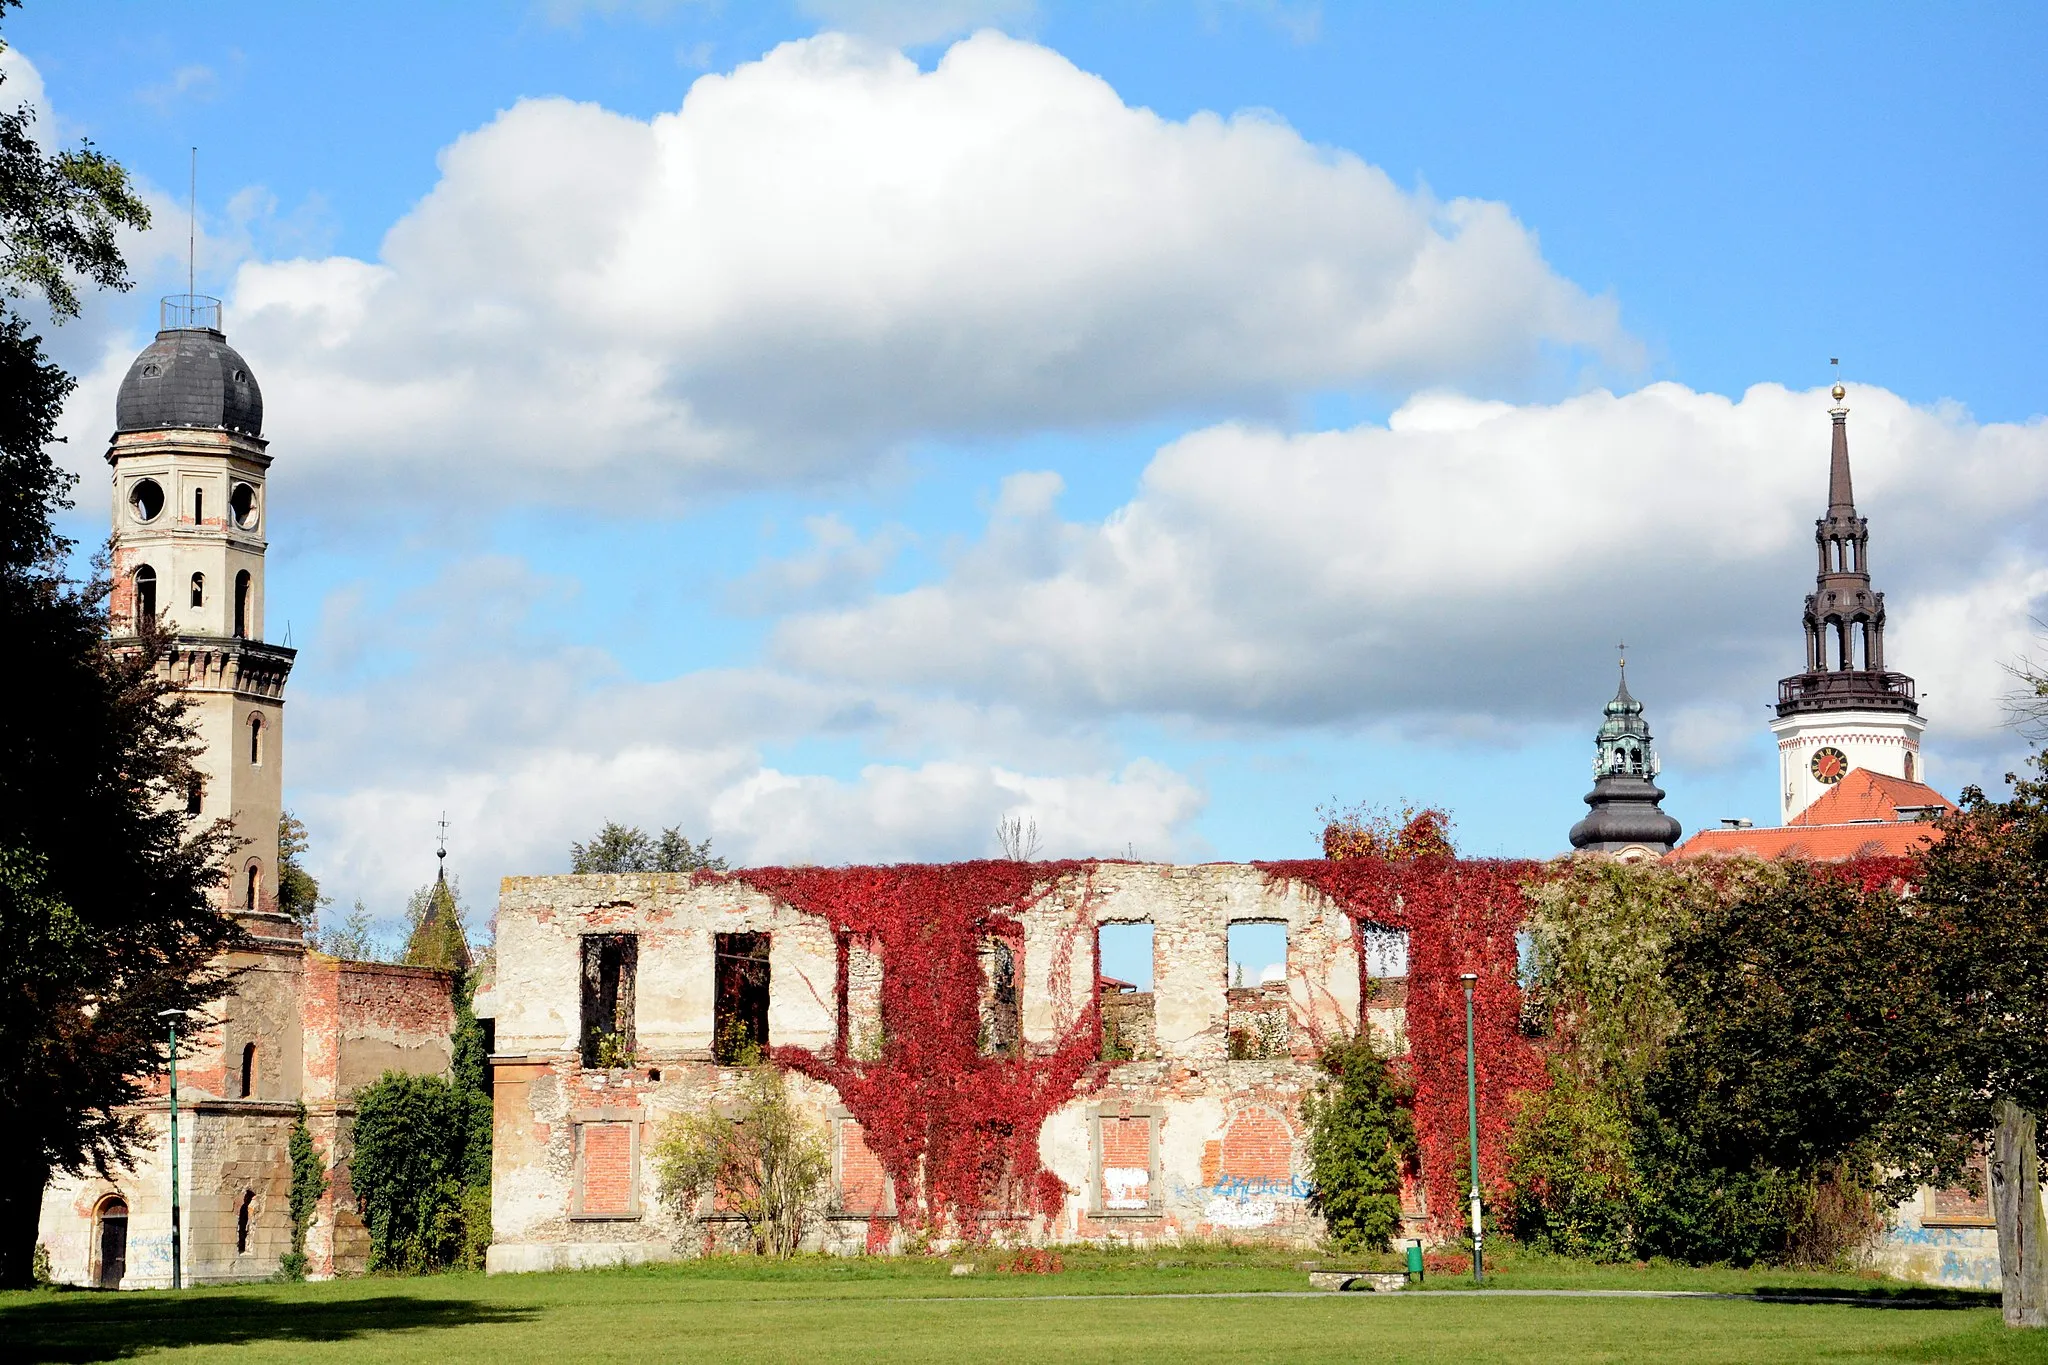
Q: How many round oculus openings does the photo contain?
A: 2